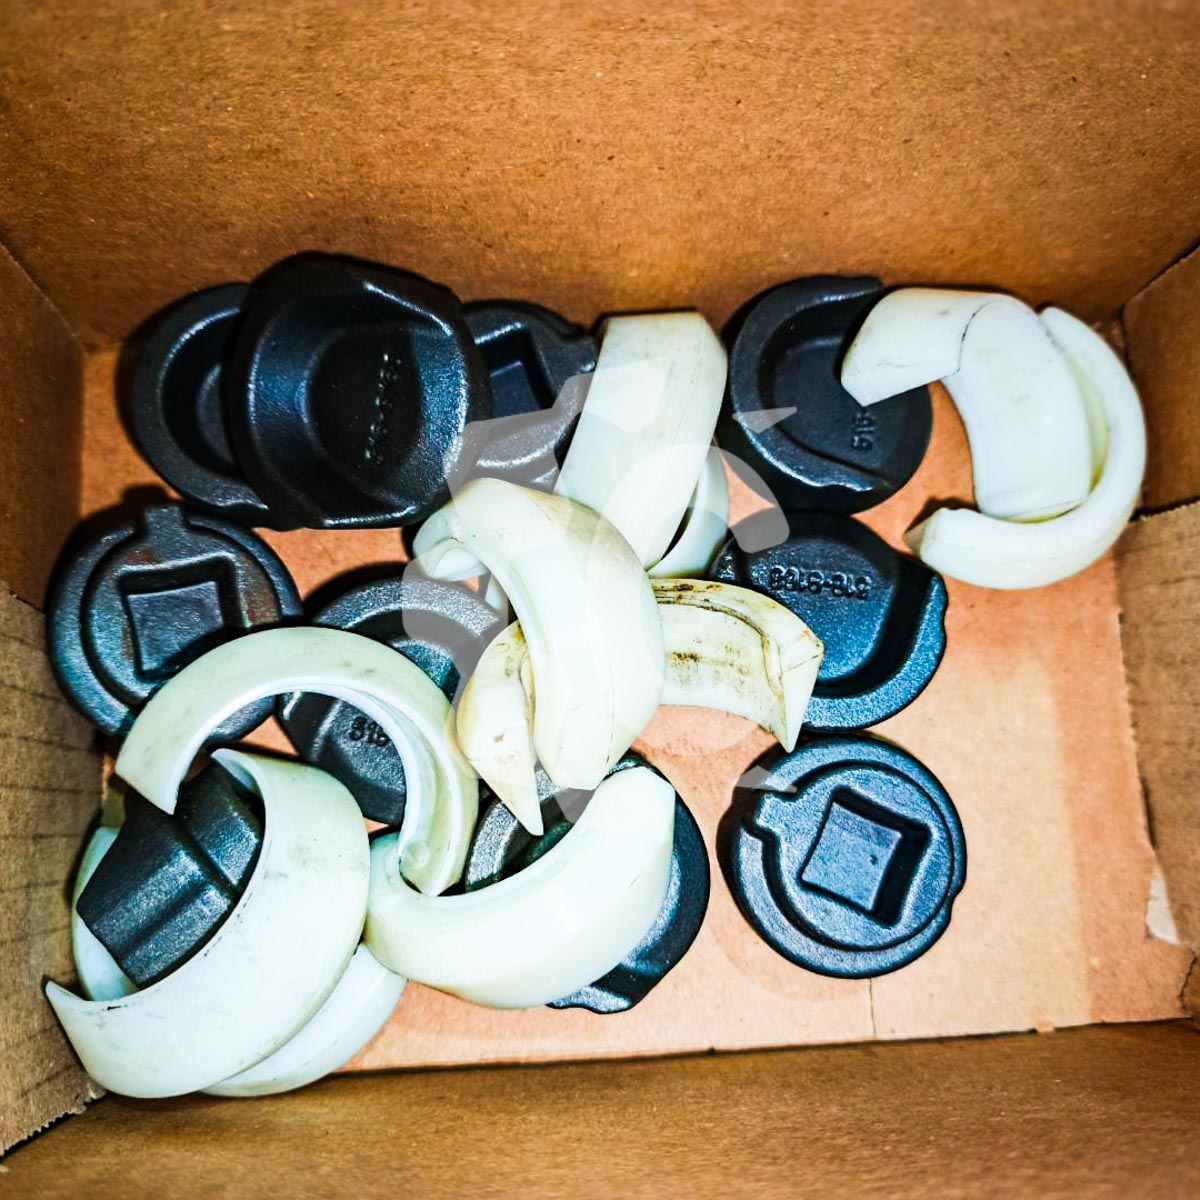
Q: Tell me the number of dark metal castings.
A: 10